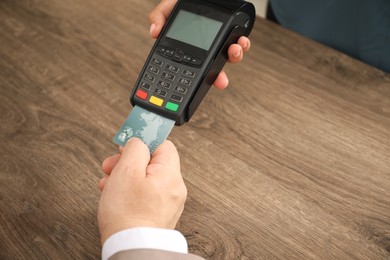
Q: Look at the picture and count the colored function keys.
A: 3